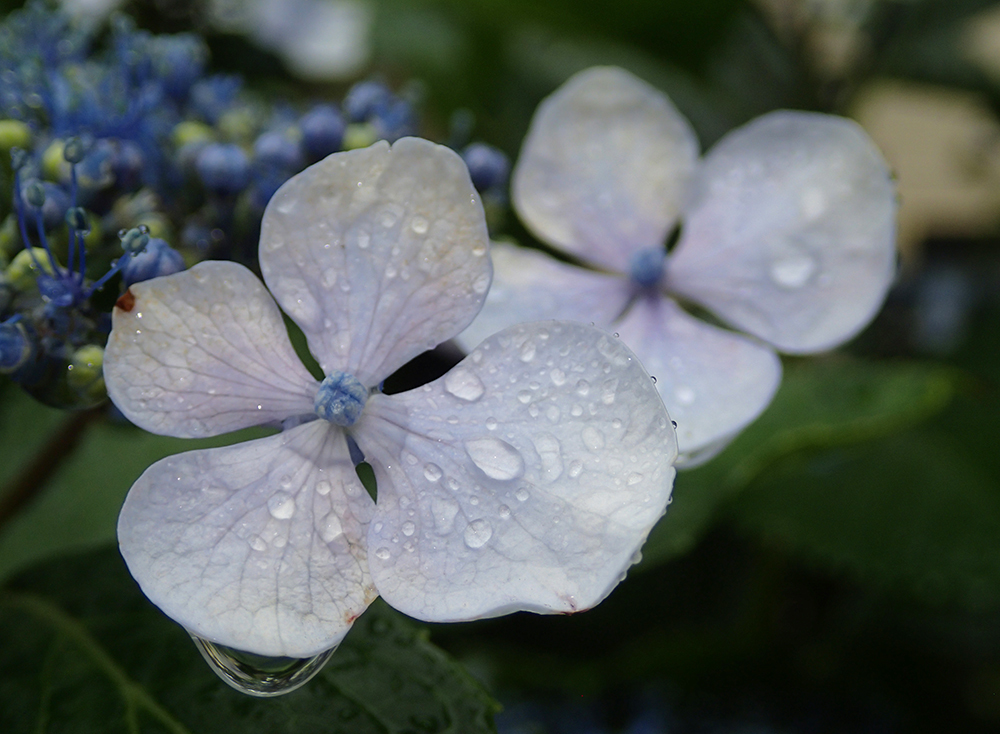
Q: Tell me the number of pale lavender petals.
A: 8